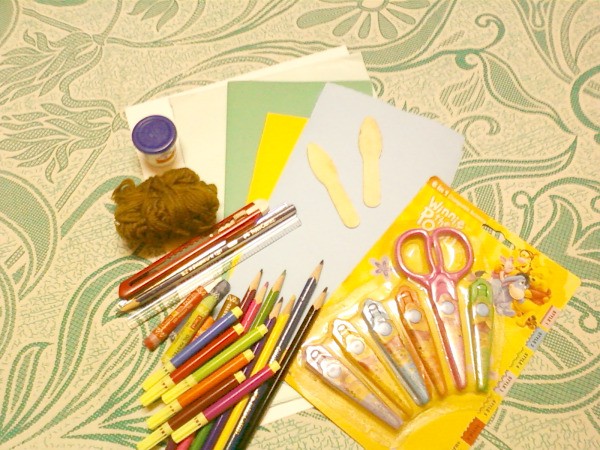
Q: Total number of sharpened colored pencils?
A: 7